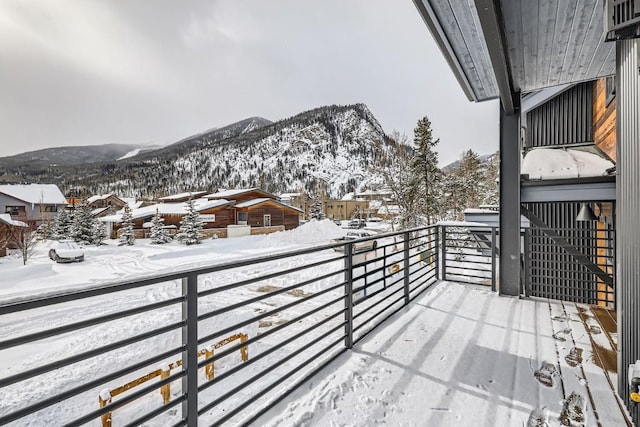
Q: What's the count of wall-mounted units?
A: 1